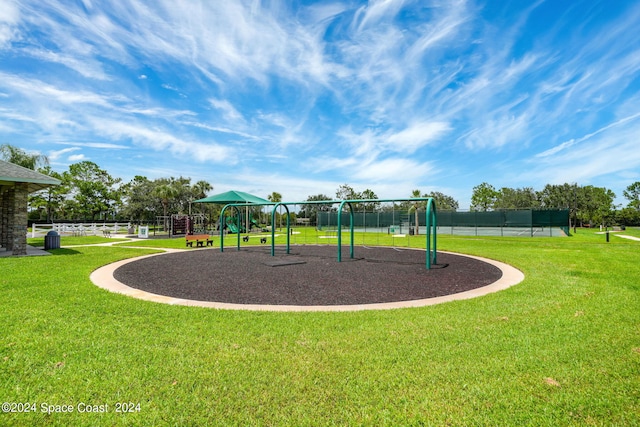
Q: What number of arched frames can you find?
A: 4